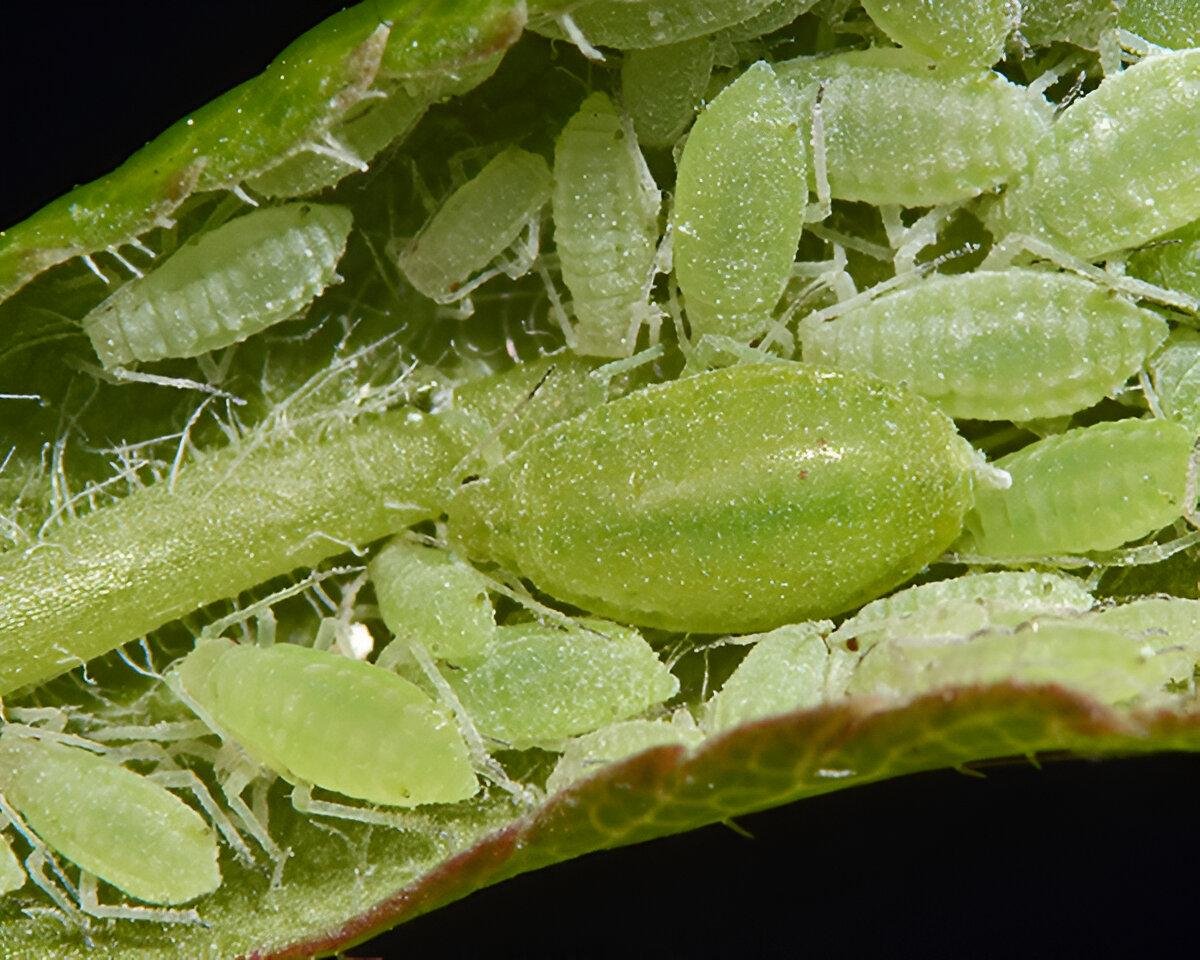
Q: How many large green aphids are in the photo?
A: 1